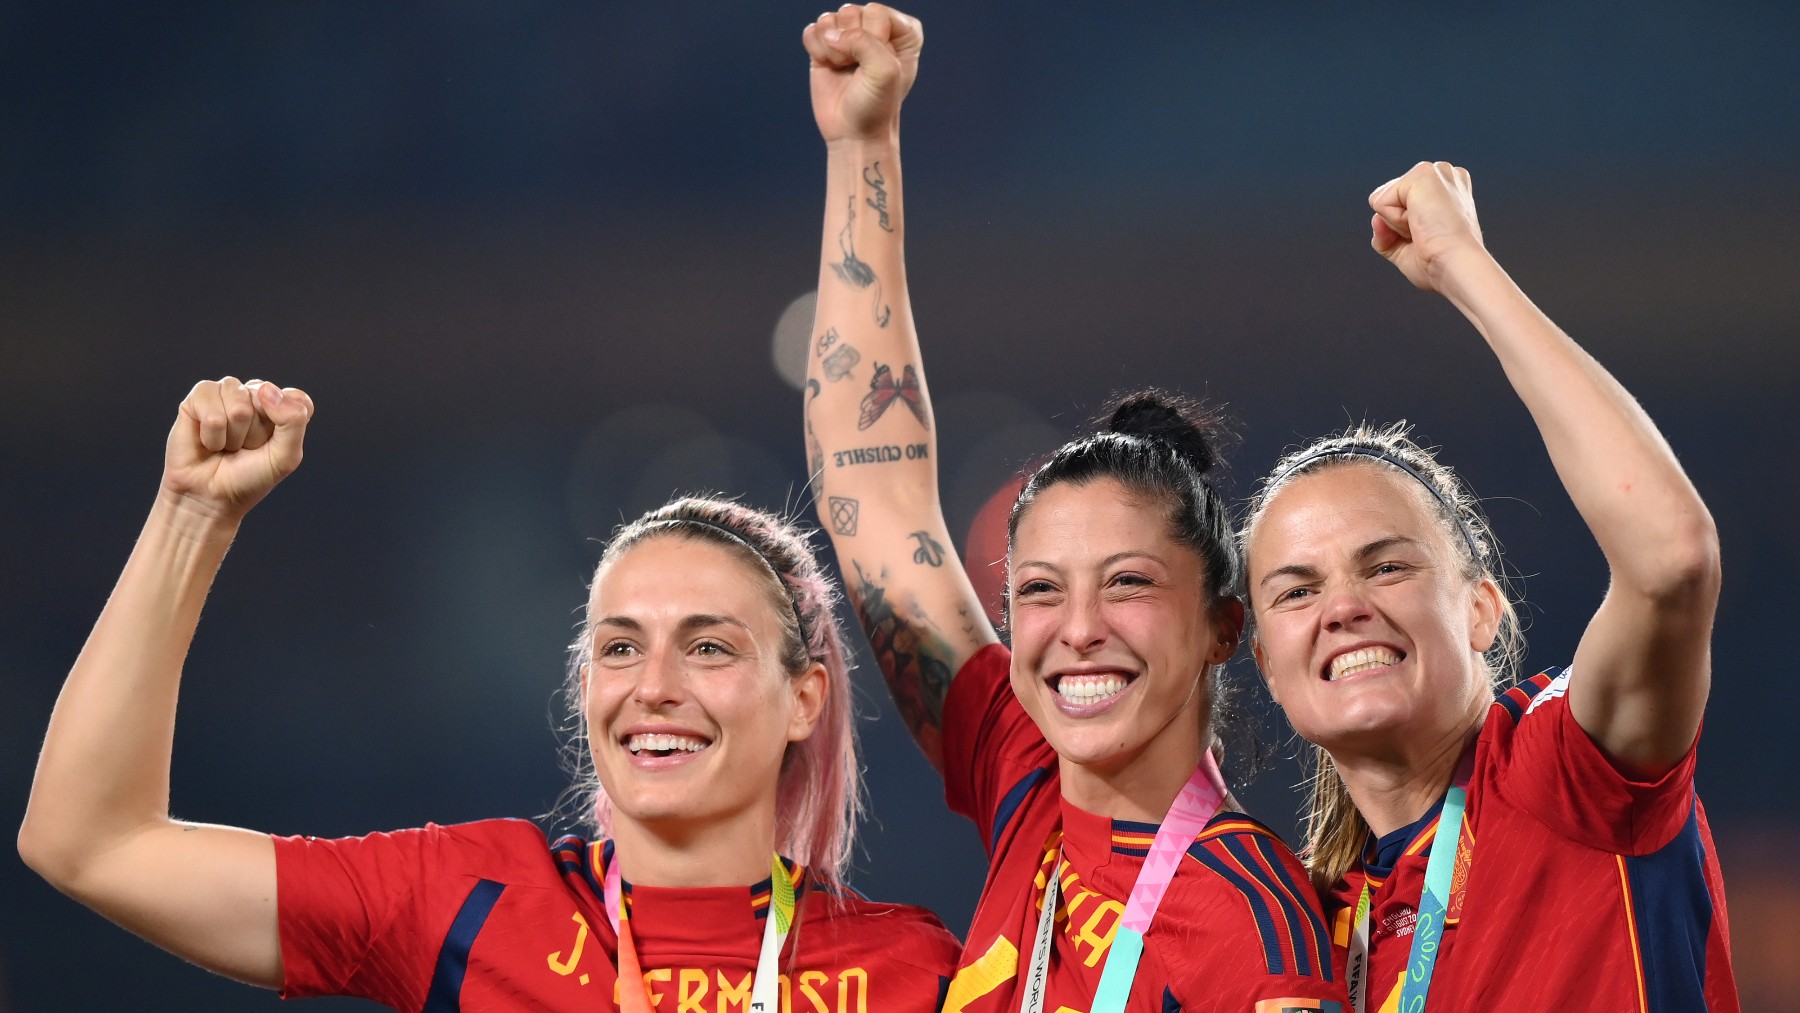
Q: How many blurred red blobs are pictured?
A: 1